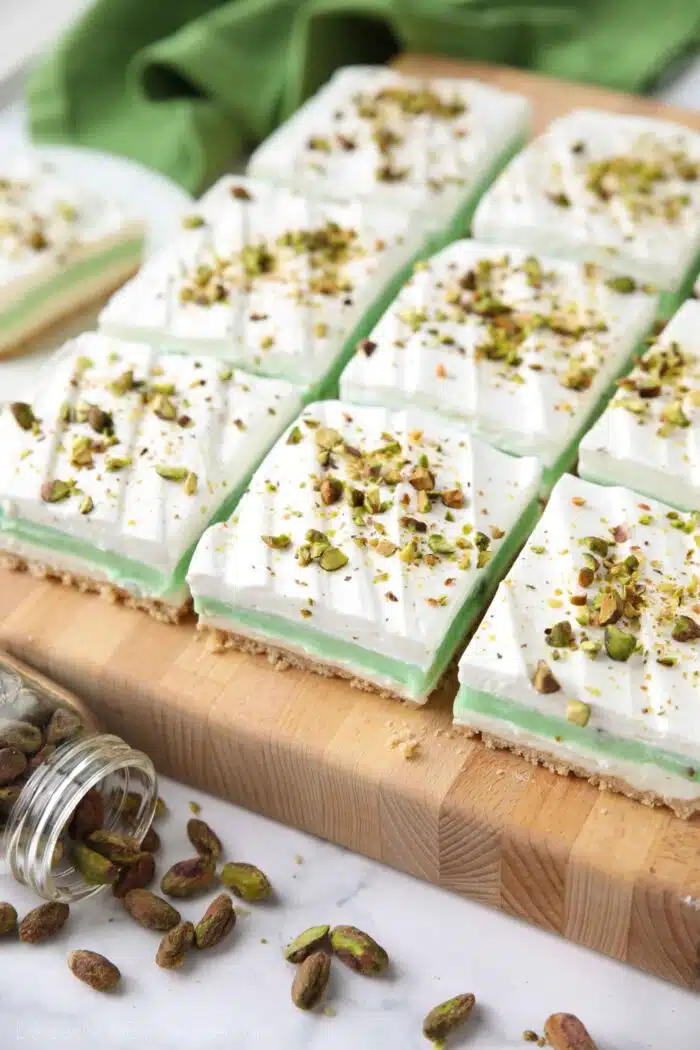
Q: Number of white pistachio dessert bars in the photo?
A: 9